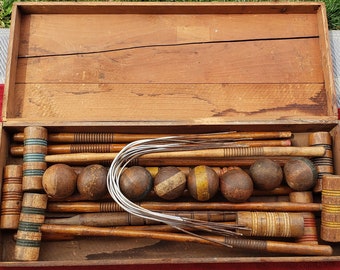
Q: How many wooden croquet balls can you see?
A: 8